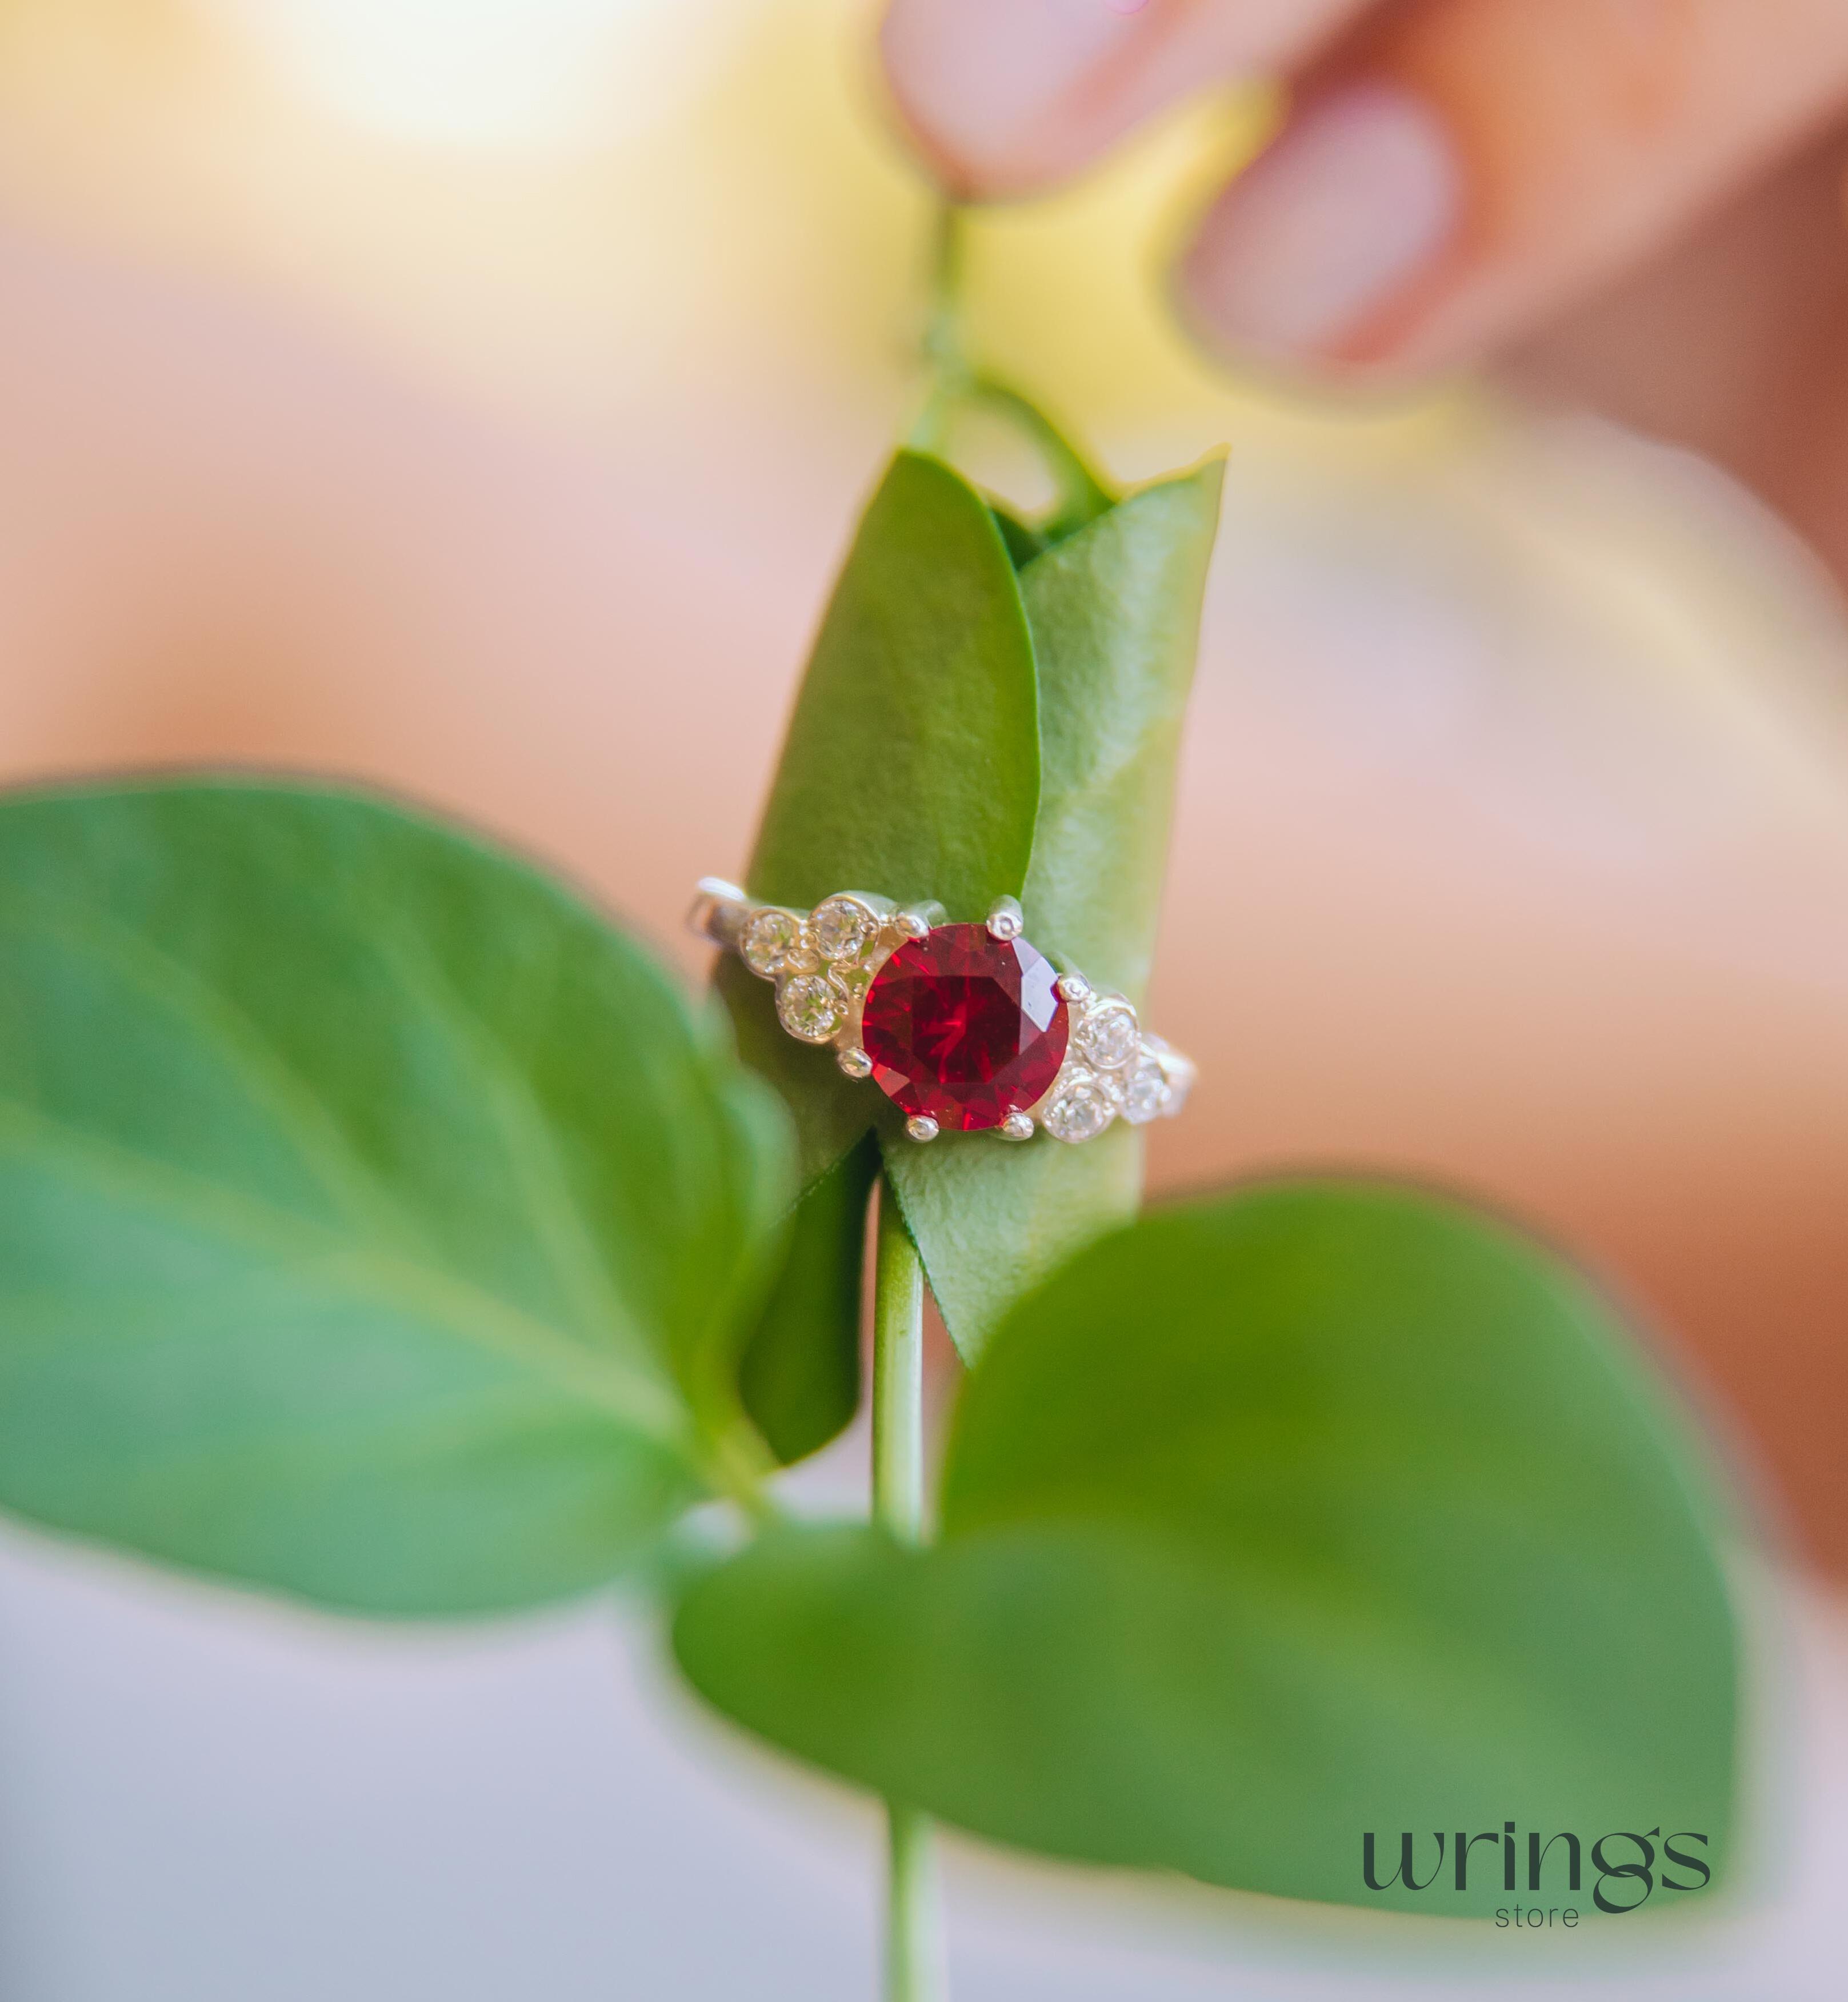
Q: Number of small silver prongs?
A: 6